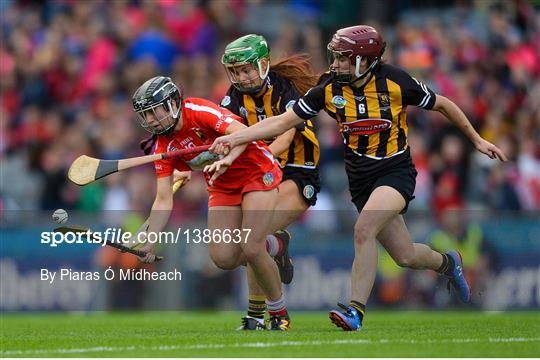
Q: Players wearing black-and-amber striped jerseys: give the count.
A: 2